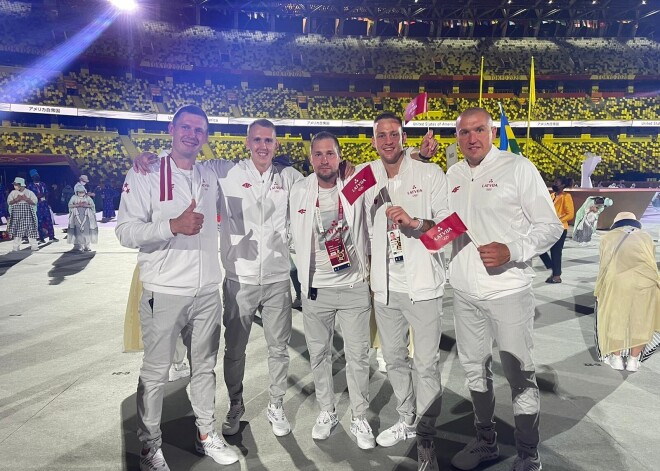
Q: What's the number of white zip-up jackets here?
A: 5